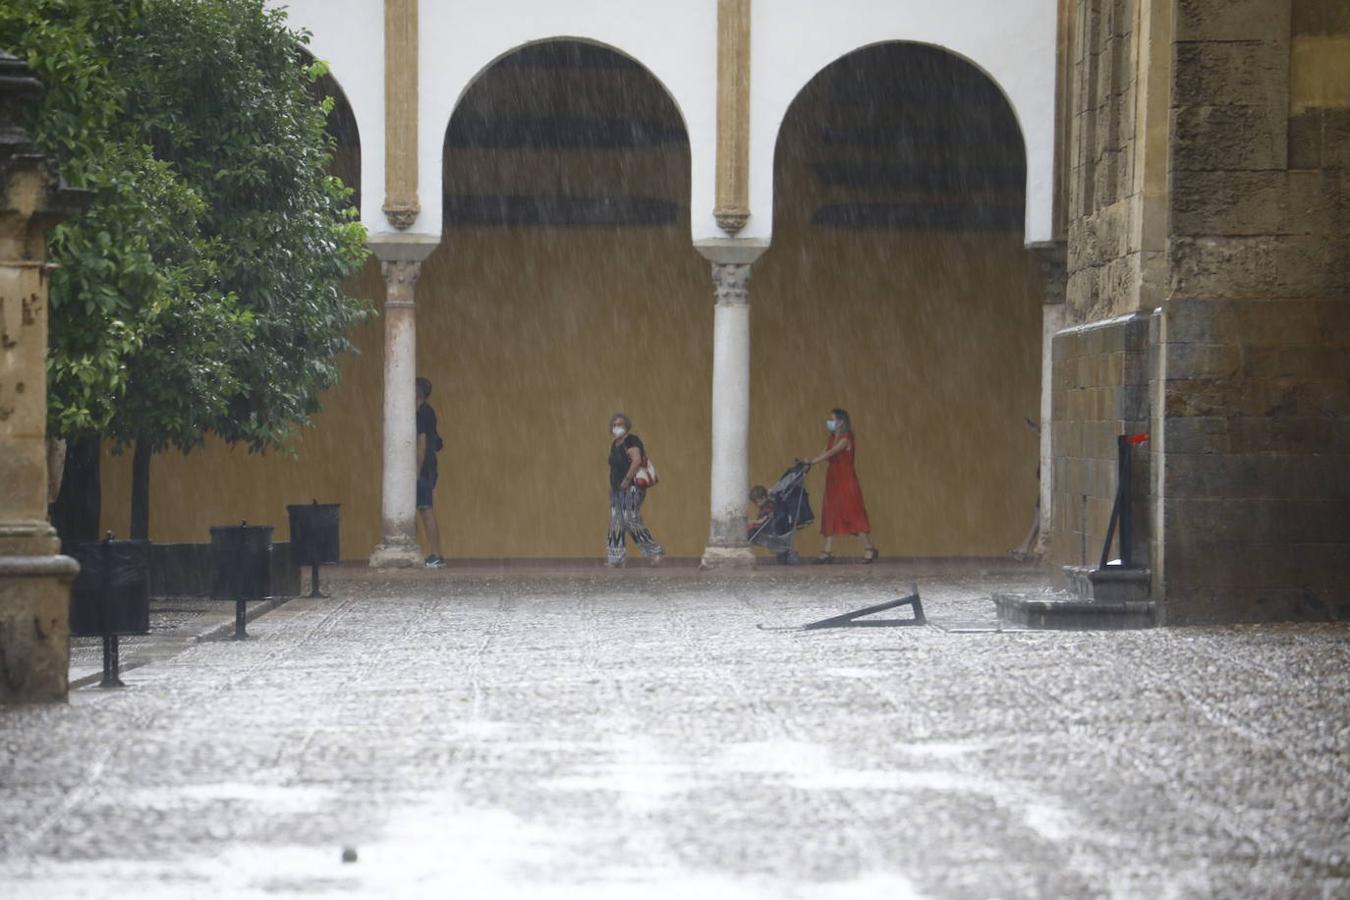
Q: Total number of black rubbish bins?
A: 3